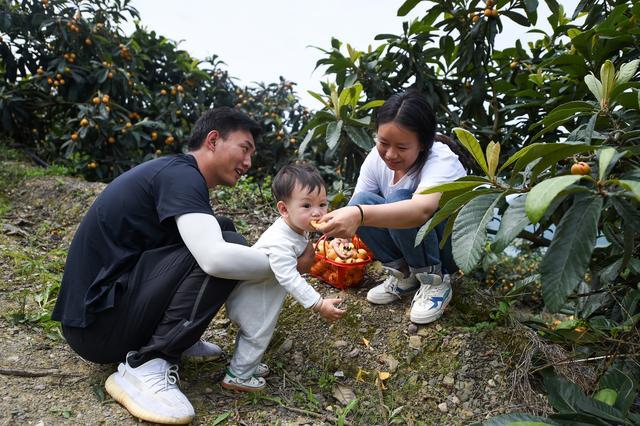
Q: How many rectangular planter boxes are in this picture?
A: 0